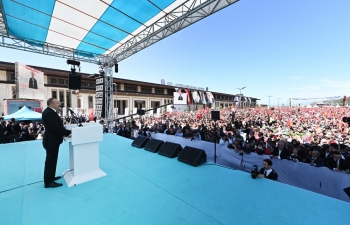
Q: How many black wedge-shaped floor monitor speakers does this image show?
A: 4